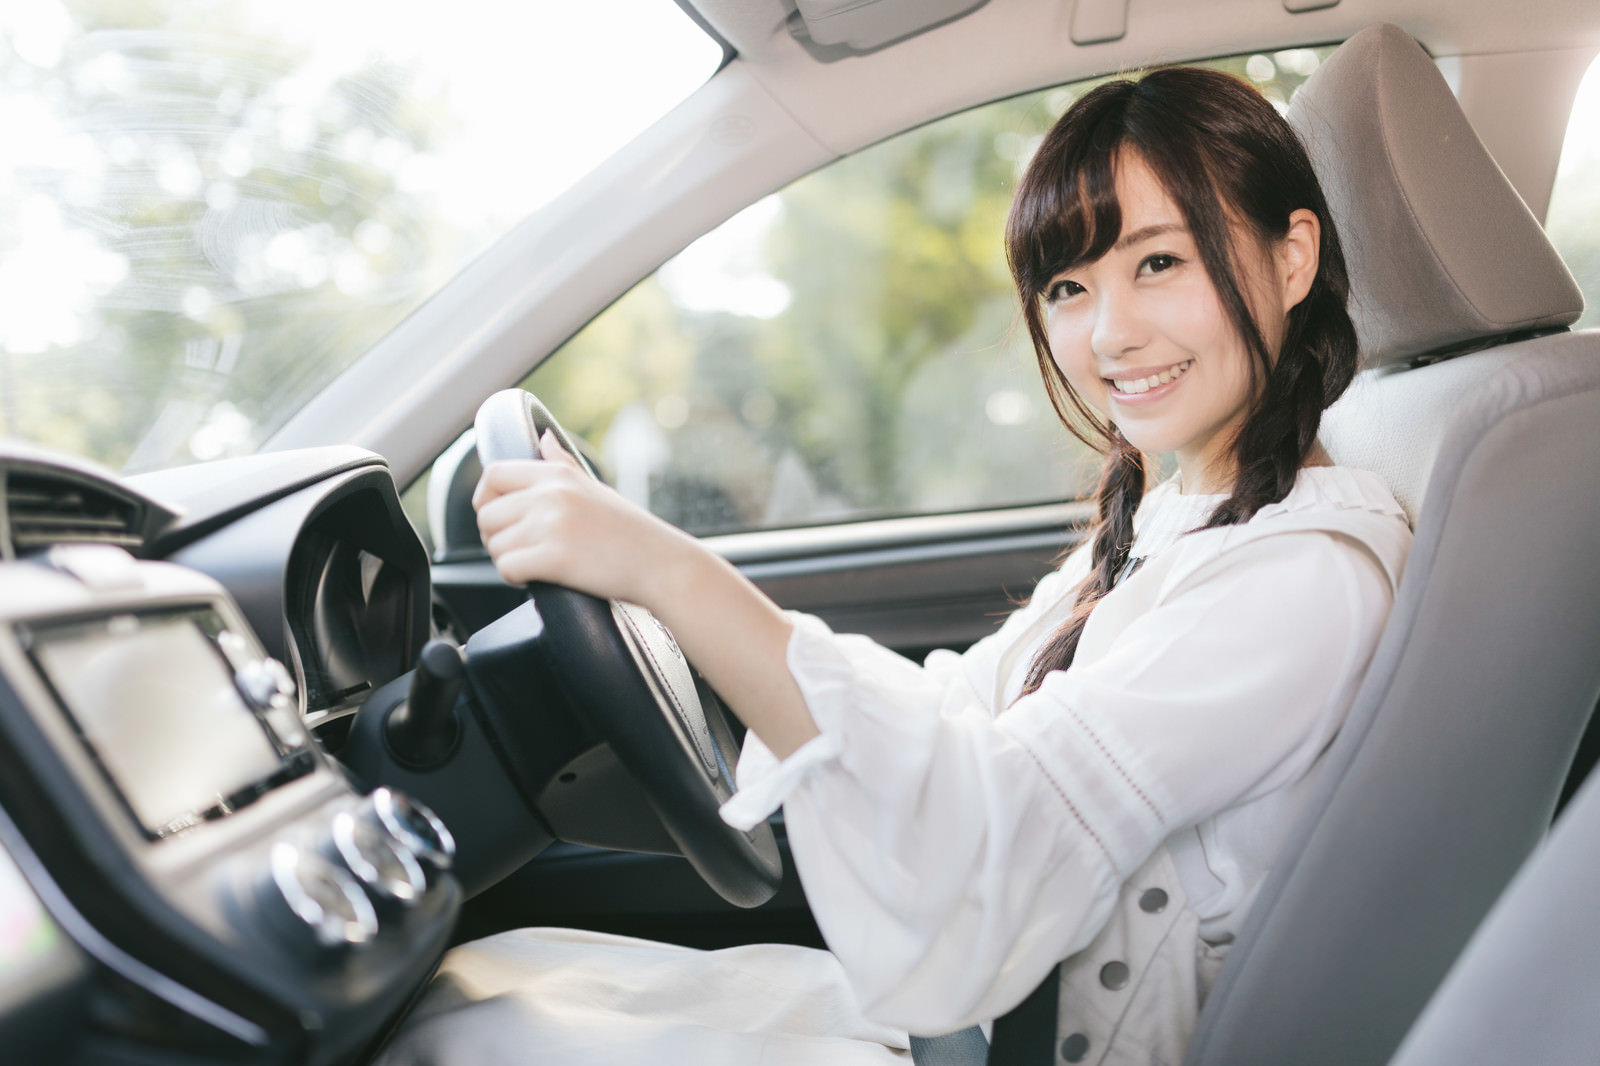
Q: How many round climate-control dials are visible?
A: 3